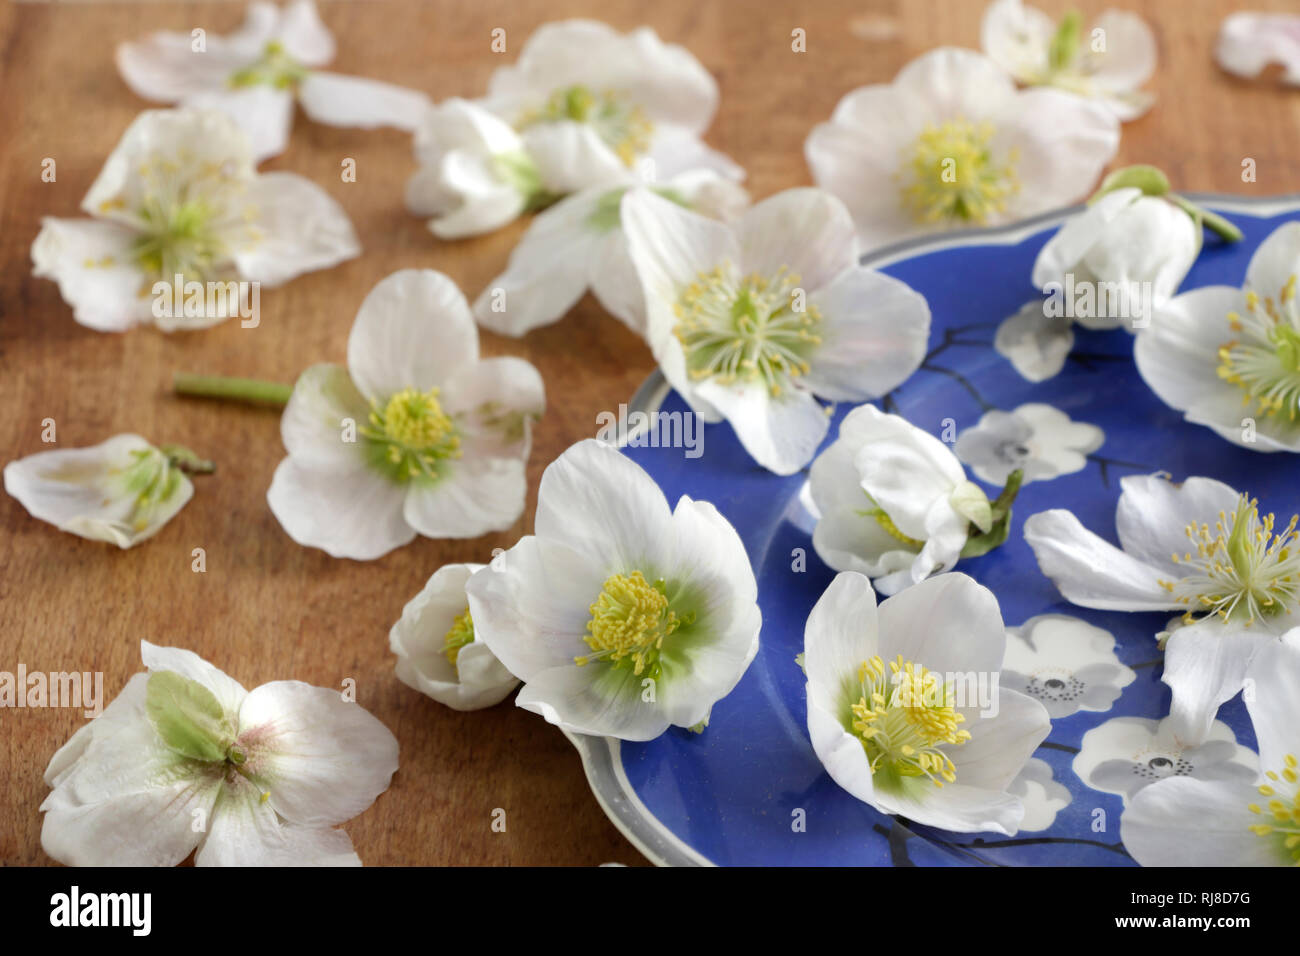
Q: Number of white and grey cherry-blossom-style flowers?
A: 5